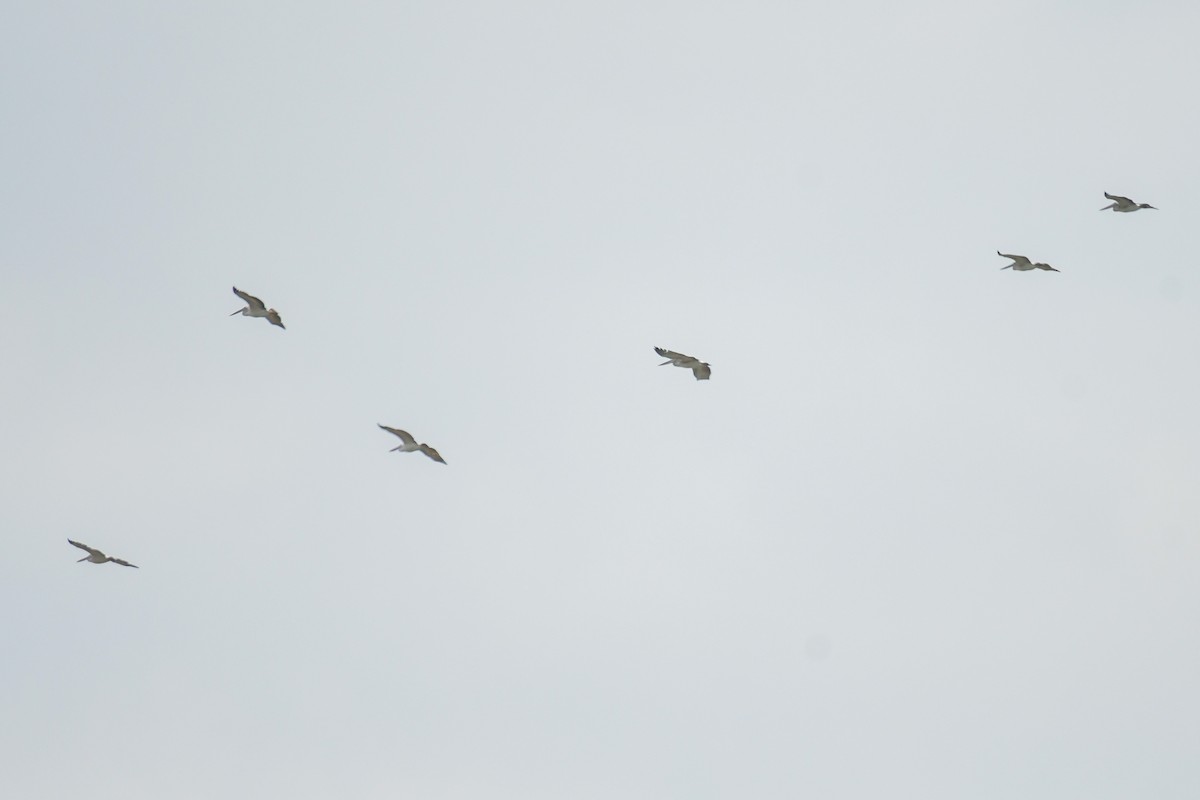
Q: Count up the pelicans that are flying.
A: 6